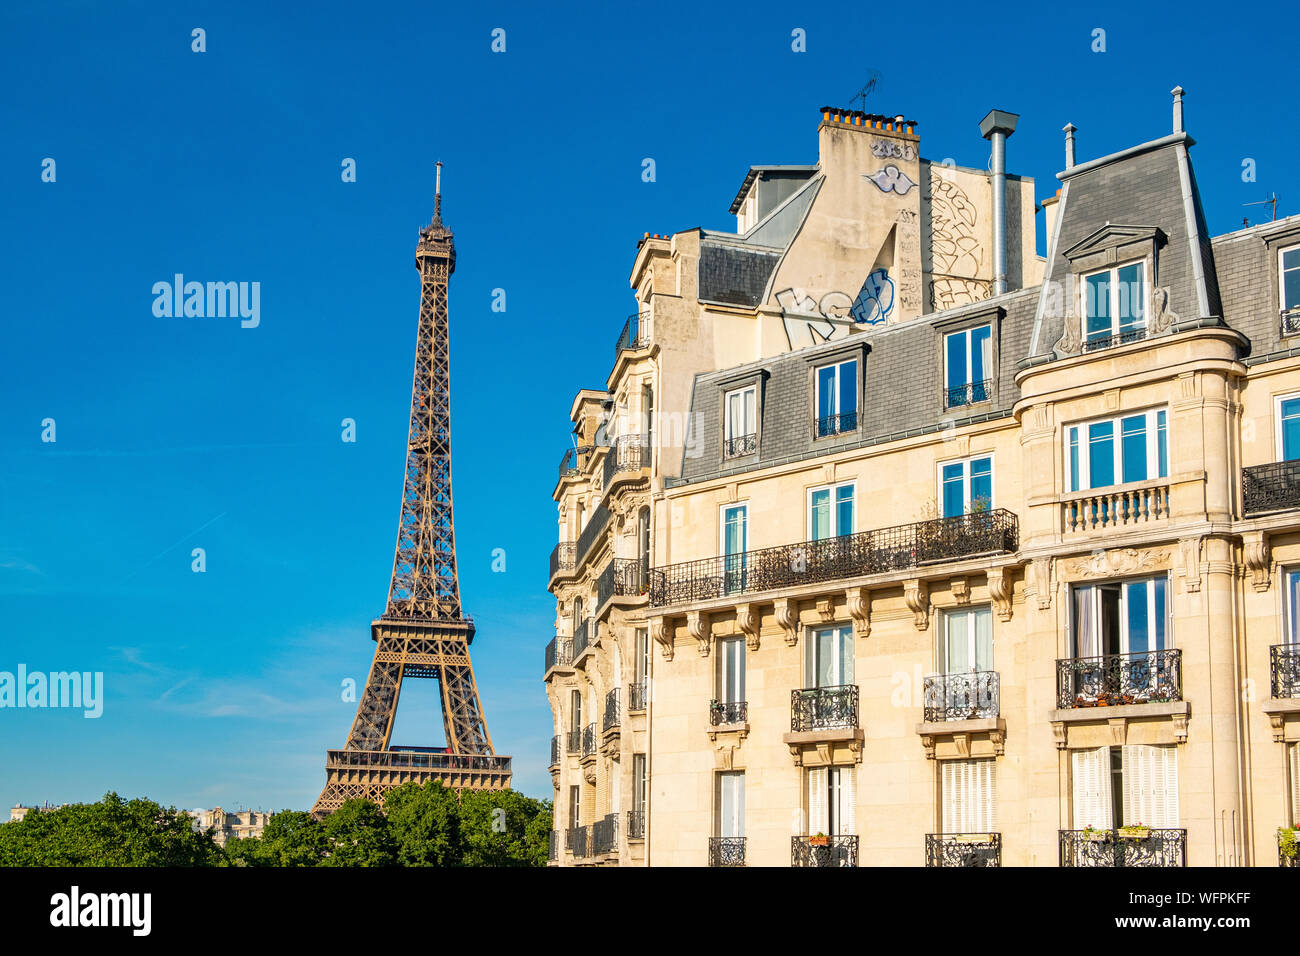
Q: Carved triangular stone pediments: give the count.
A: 1